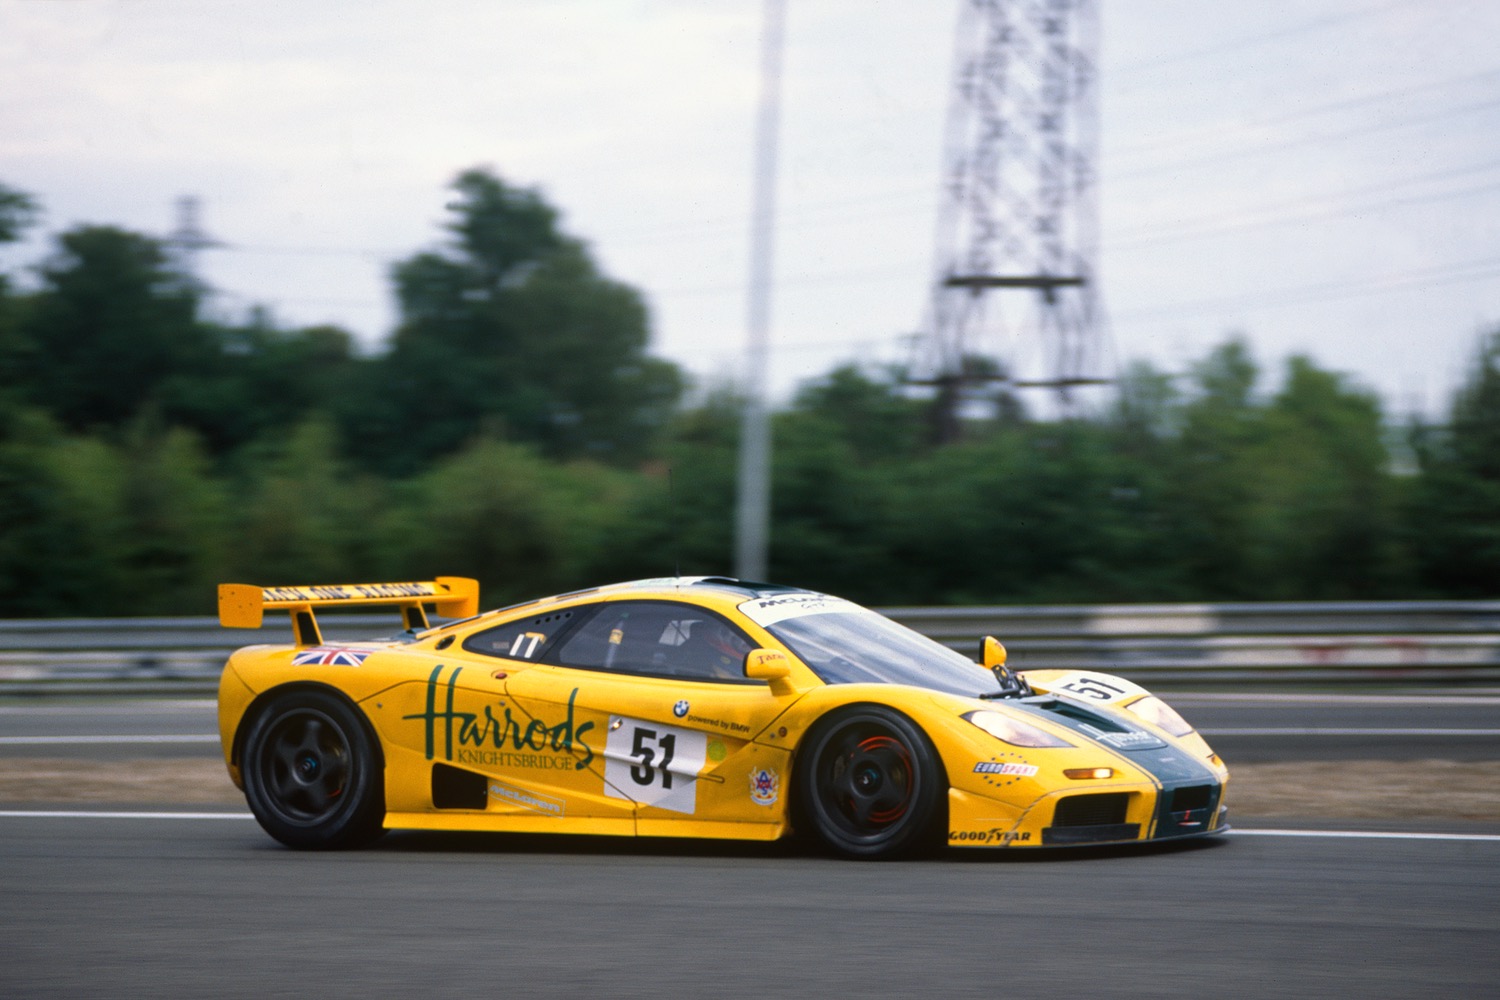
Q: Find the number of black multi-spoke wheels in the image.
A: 2